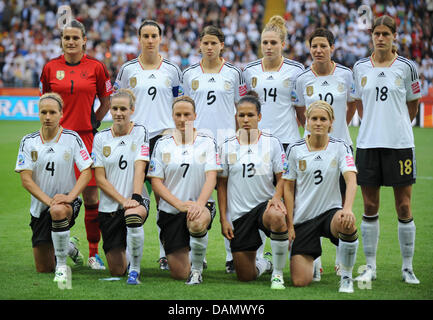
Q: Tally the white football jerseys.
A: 10